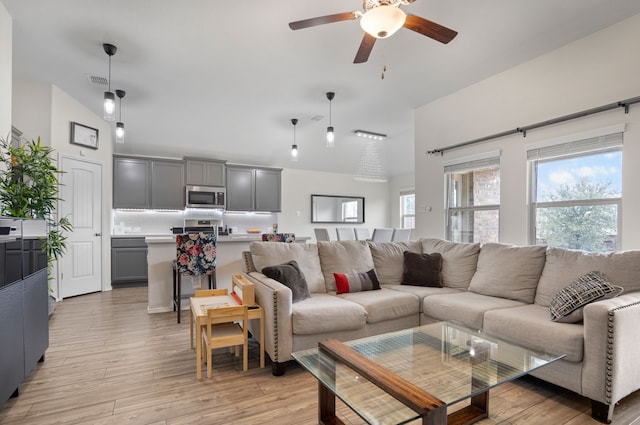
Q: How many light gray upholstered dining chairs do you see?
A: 5